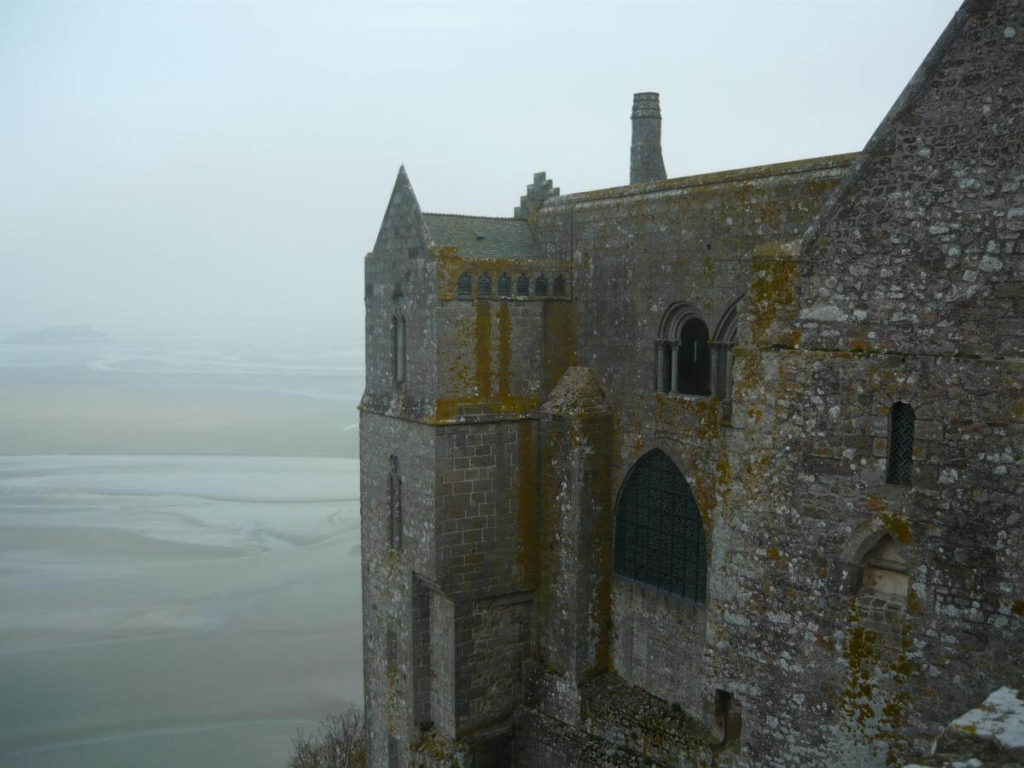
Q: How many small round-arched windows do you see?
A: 6